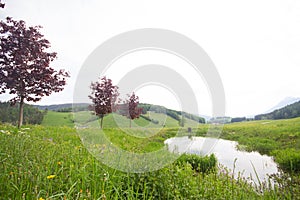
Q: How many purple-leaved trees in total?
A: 3